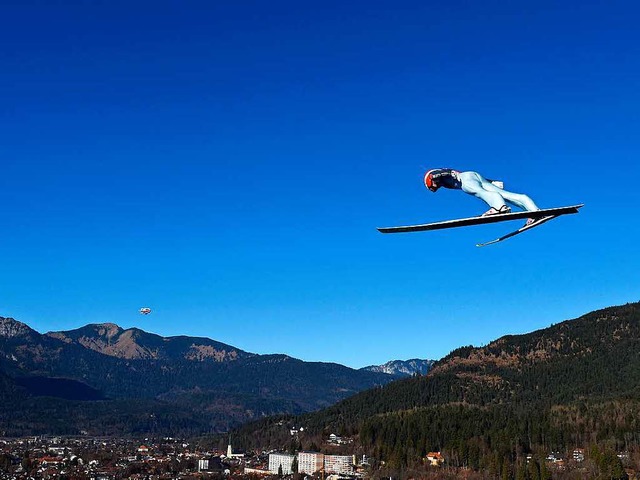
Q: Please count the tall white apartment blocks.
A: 3